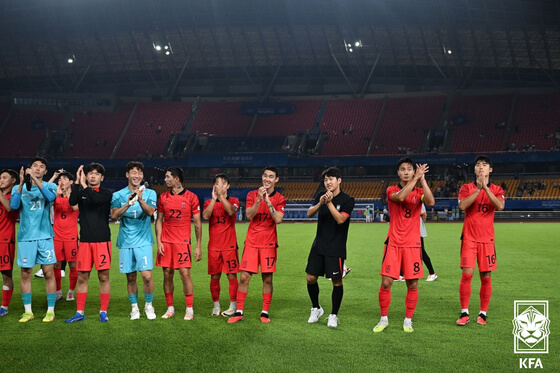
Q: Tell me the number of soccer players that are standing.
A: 11